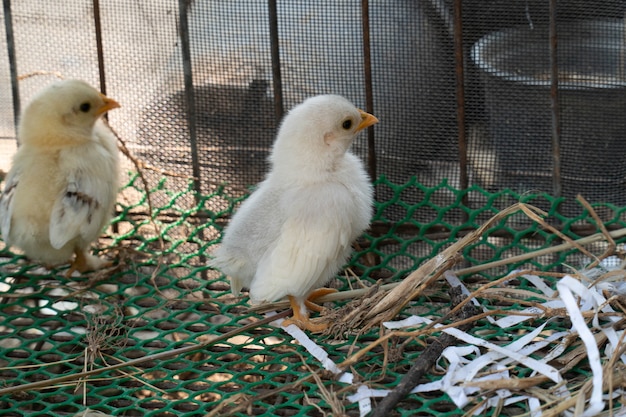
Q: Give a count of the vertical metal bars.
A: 7